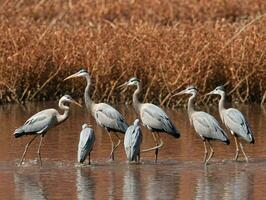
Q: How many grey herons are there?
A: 7